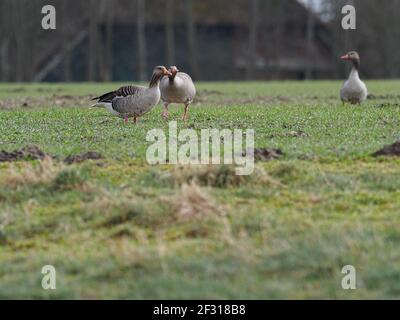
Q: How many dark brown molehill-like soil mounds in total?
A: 4